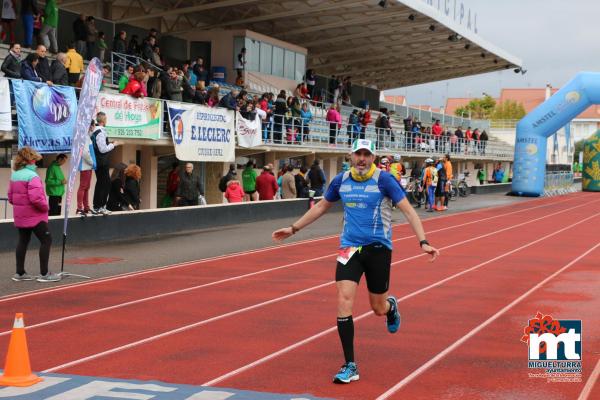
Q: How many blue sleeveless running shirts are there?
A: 1